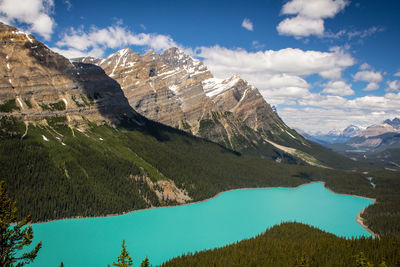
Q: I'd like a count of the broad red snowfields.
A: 0